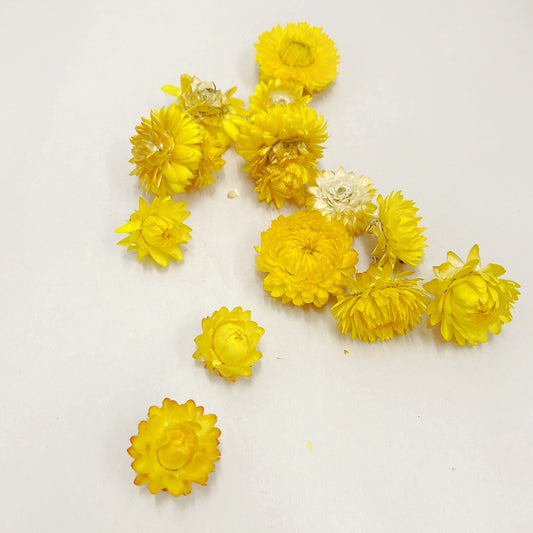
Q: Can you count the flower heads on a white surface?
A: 15